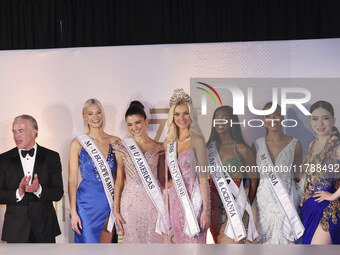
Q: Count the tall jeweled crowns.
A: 1